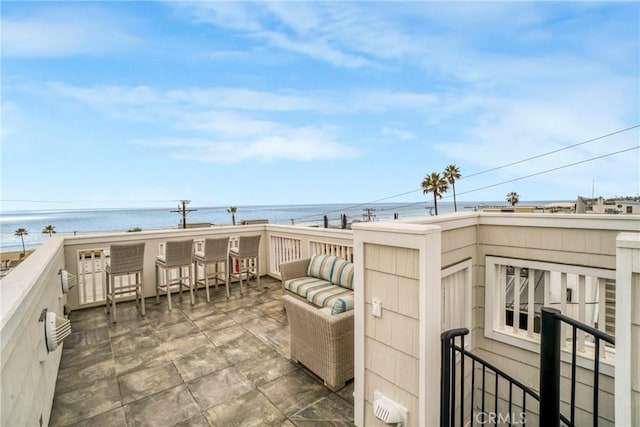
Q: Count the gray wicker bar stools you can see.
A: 4